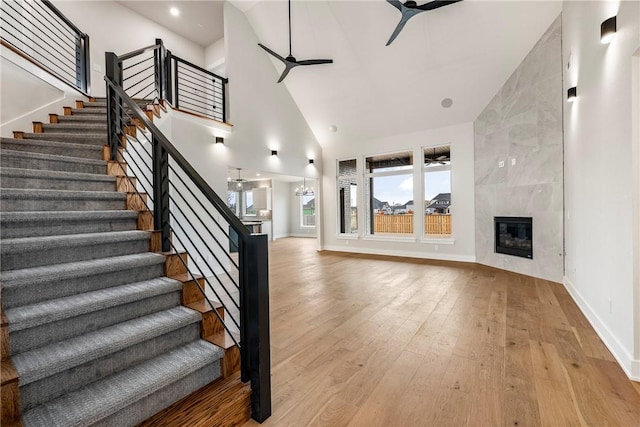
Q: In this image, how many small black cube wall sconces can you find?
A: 5